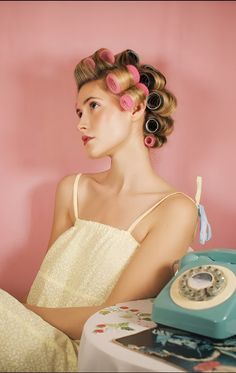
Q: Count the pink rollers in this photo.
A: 5